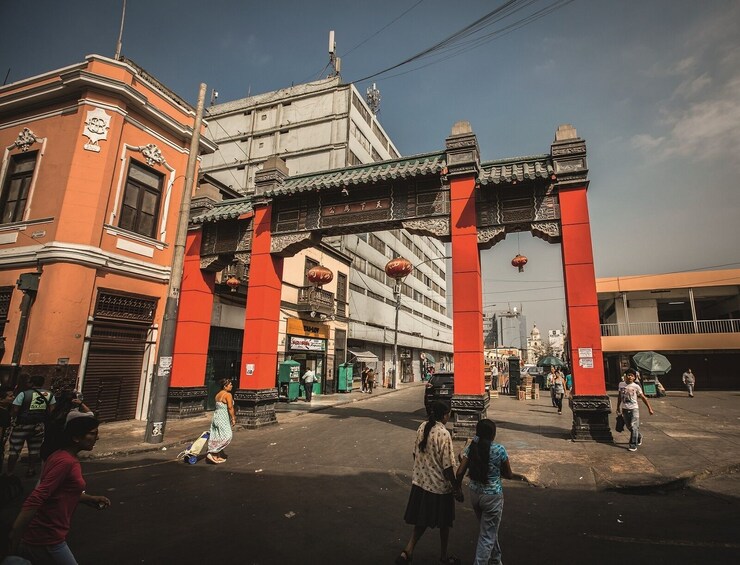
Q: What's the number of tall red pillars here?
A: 4